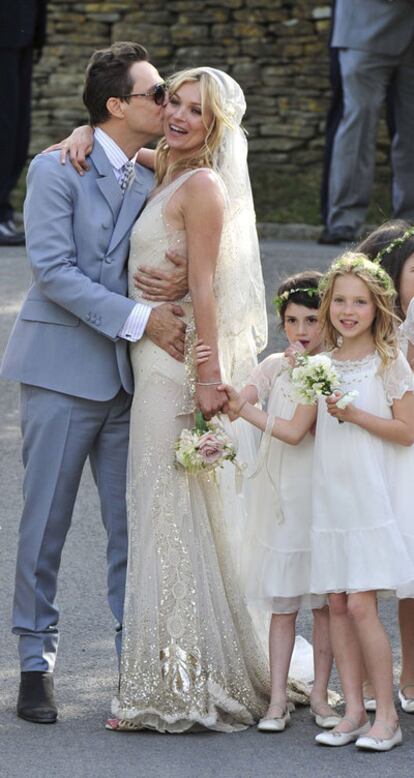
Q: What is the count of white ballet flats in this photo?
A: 6